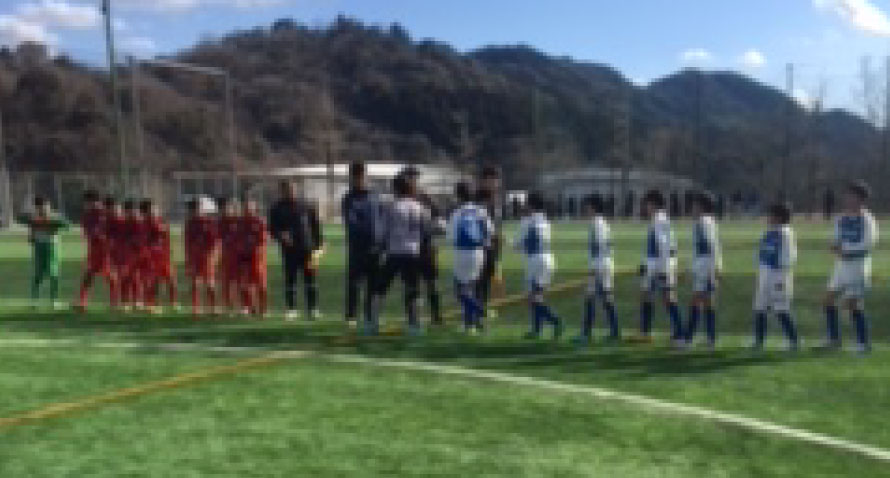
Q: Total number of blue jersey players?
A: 7